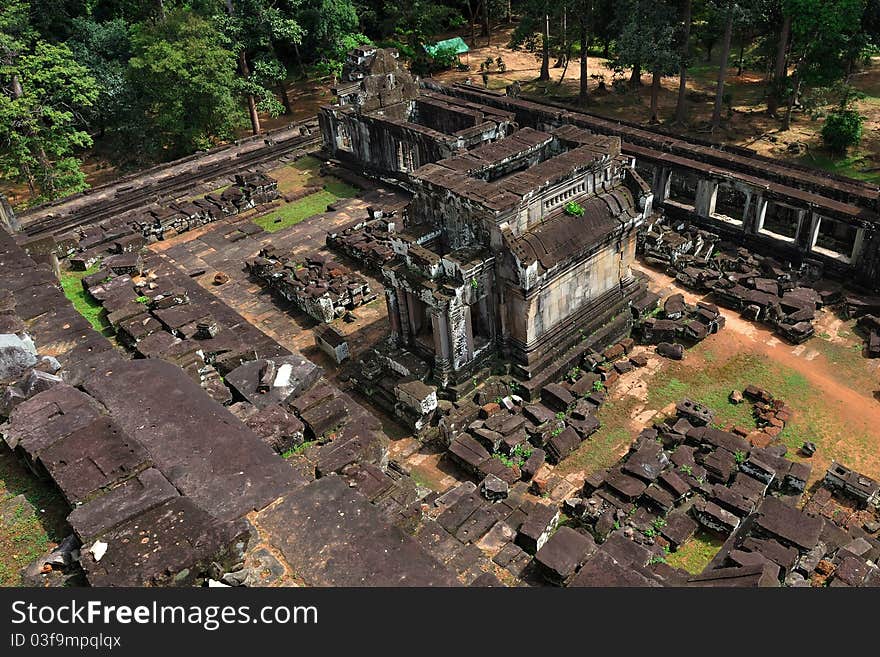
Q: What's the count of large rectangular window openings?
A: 4